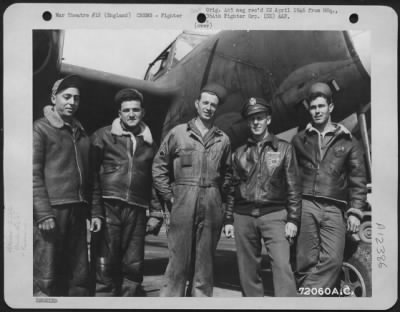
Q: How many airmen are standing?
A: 5